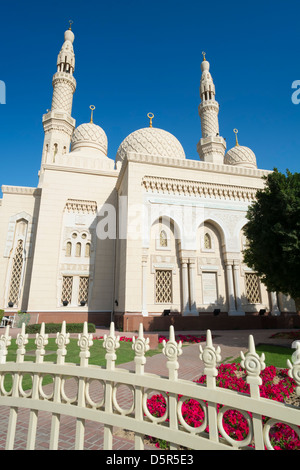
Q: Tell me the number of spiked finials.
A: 11